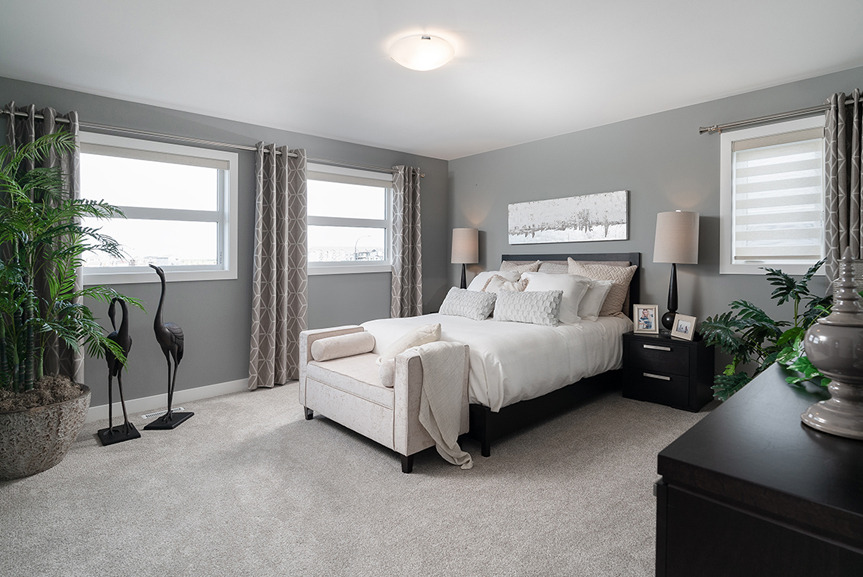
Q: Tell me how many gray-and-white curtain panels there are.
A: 4